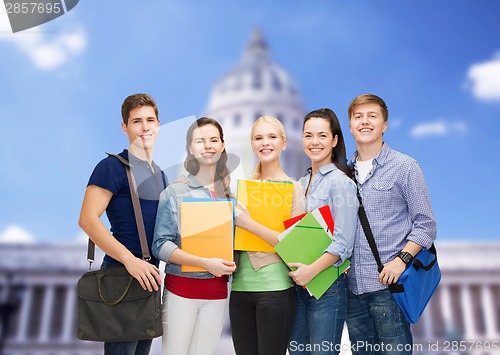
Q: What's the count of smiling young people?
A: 5